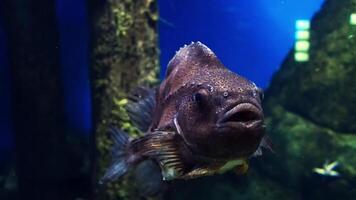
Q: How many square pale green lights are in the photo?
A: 5